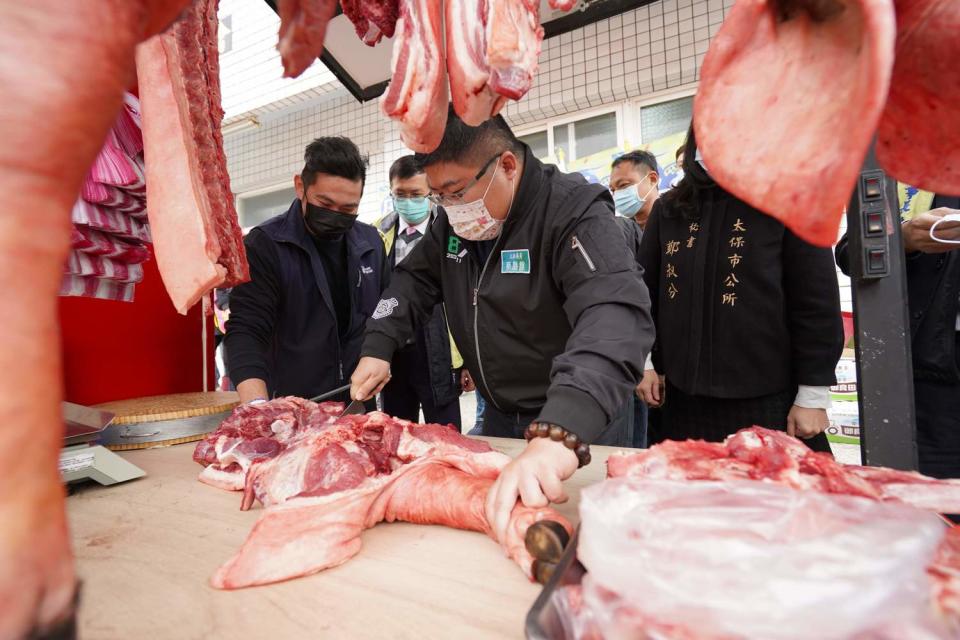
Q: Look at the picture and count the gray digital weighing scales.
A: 1